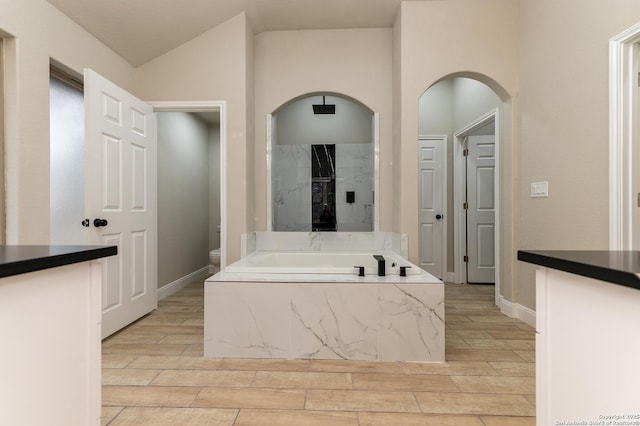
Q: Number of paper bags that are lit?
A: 0